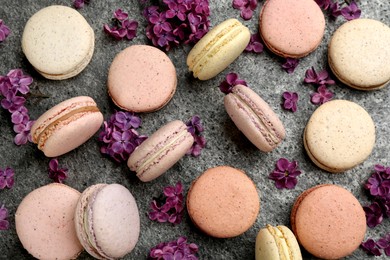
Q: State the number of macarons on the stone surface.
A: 14